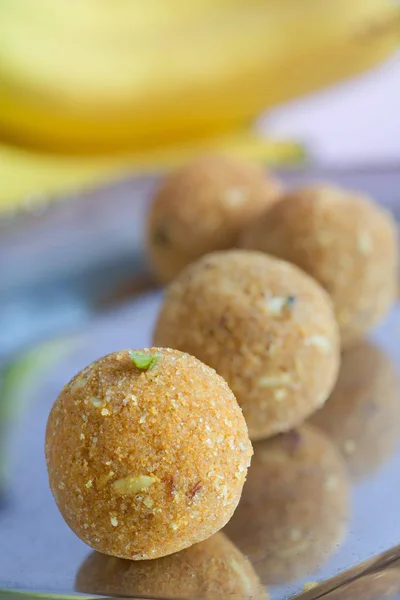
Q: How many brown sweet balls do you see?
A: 4